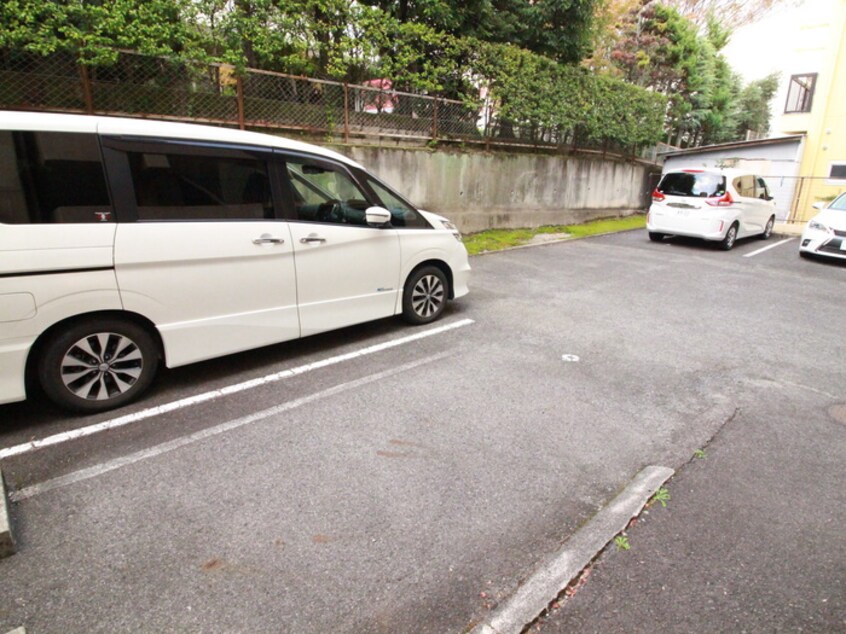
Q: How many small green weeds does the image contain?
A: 3